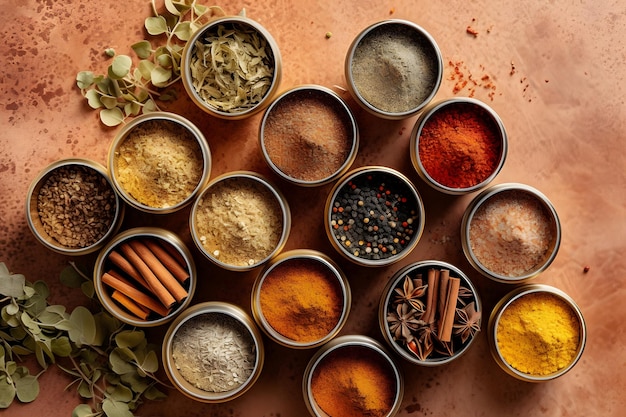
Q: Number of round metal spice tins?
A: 15